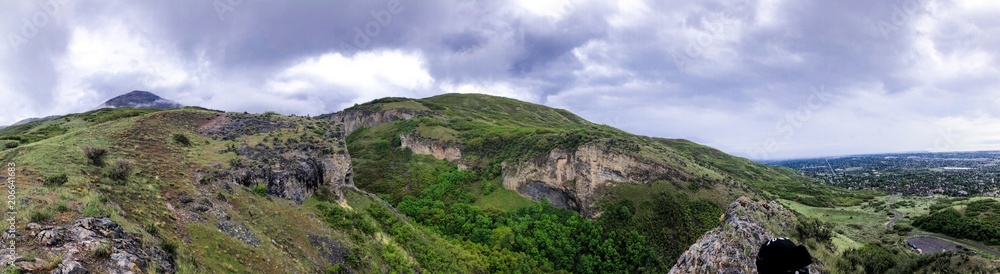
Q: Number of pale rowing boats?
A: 0